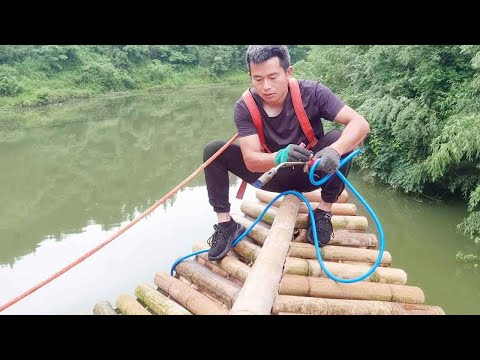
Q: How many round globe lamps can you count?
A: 0